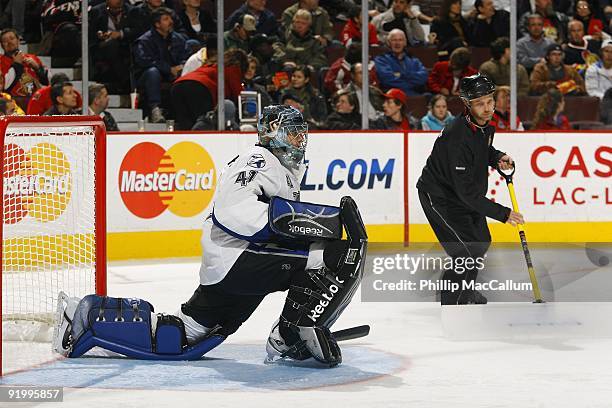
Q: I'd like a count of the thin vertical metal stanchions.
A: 4